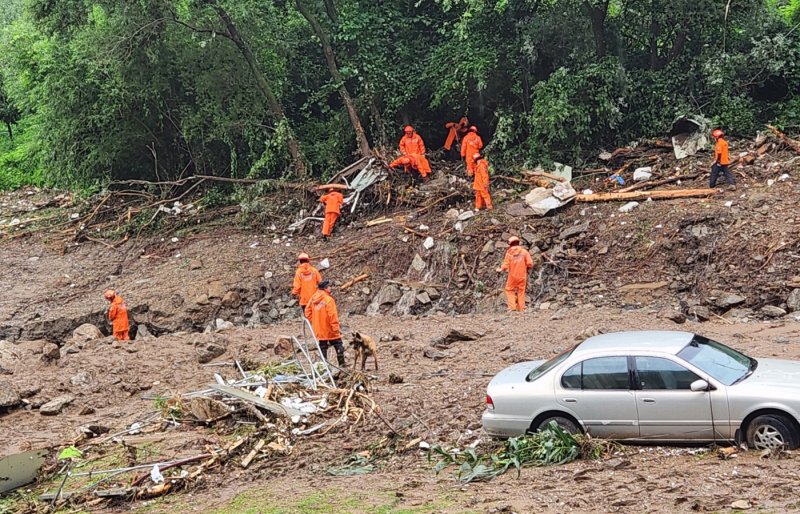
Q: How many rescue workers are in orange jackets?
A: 11